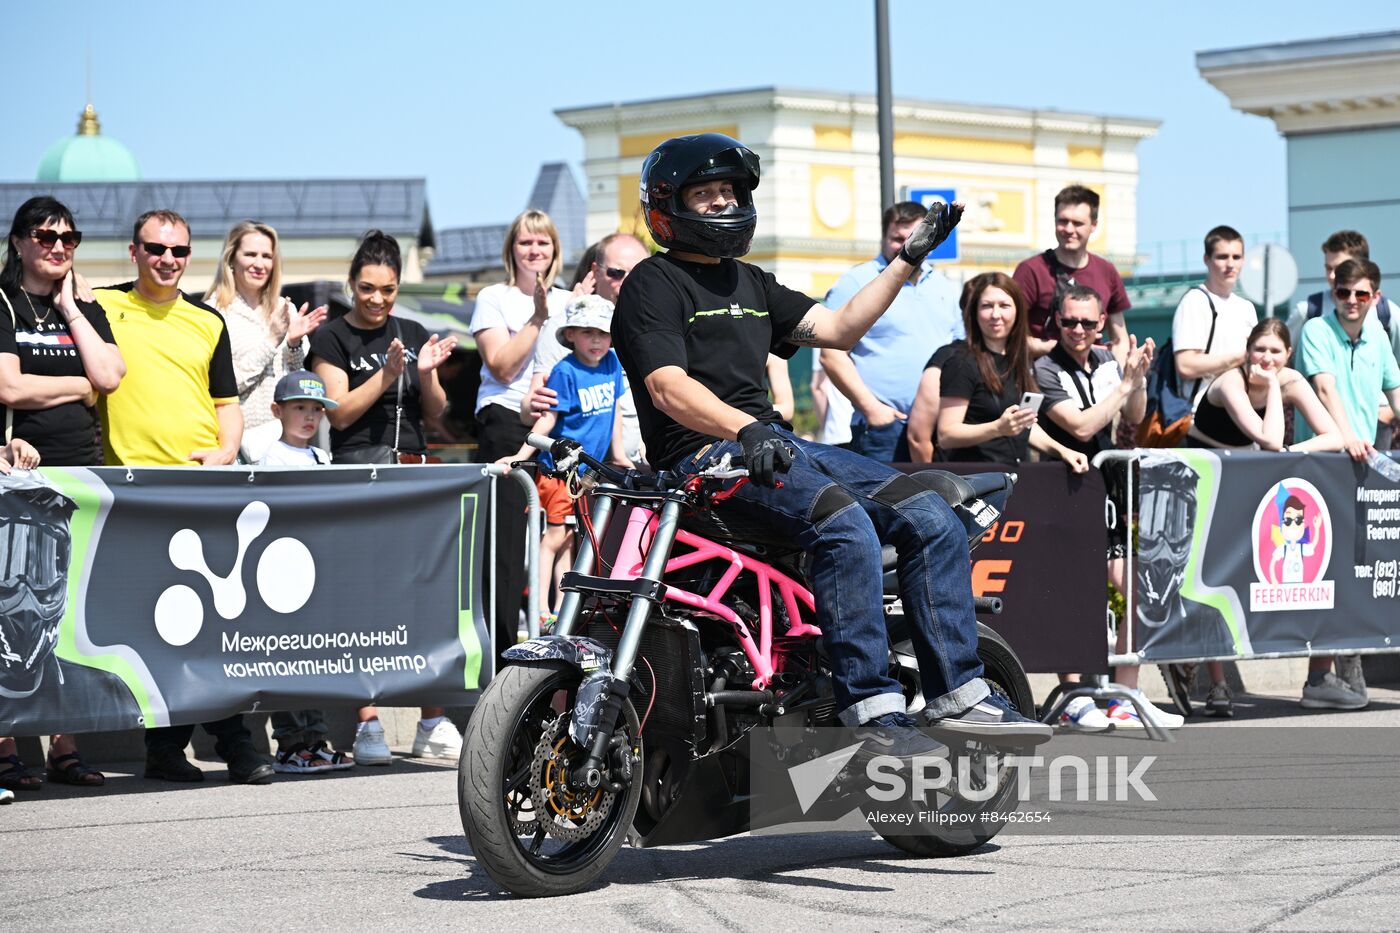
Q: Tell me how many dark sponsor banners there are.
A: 3